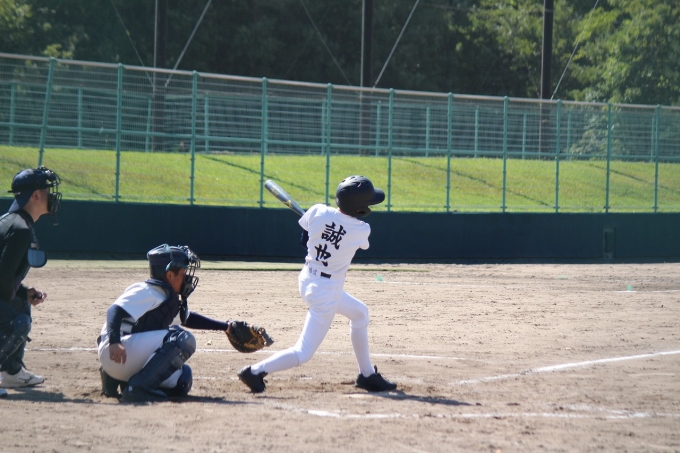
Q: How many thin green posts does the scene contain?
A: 11